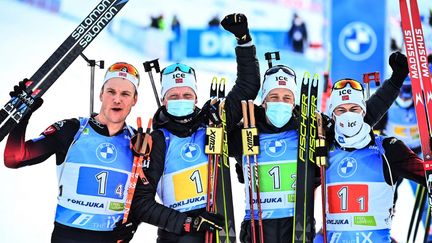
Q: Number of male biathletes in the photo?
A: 4